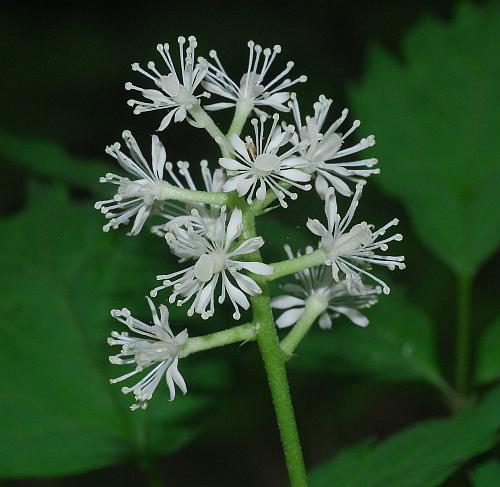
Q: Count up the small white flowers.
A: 10